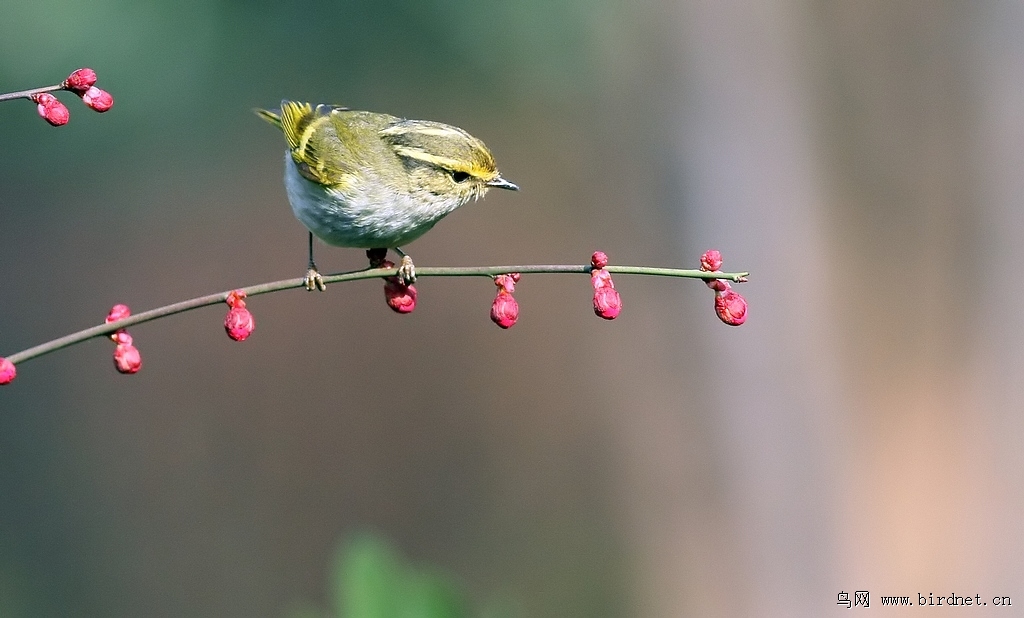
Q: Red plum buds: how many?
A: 13